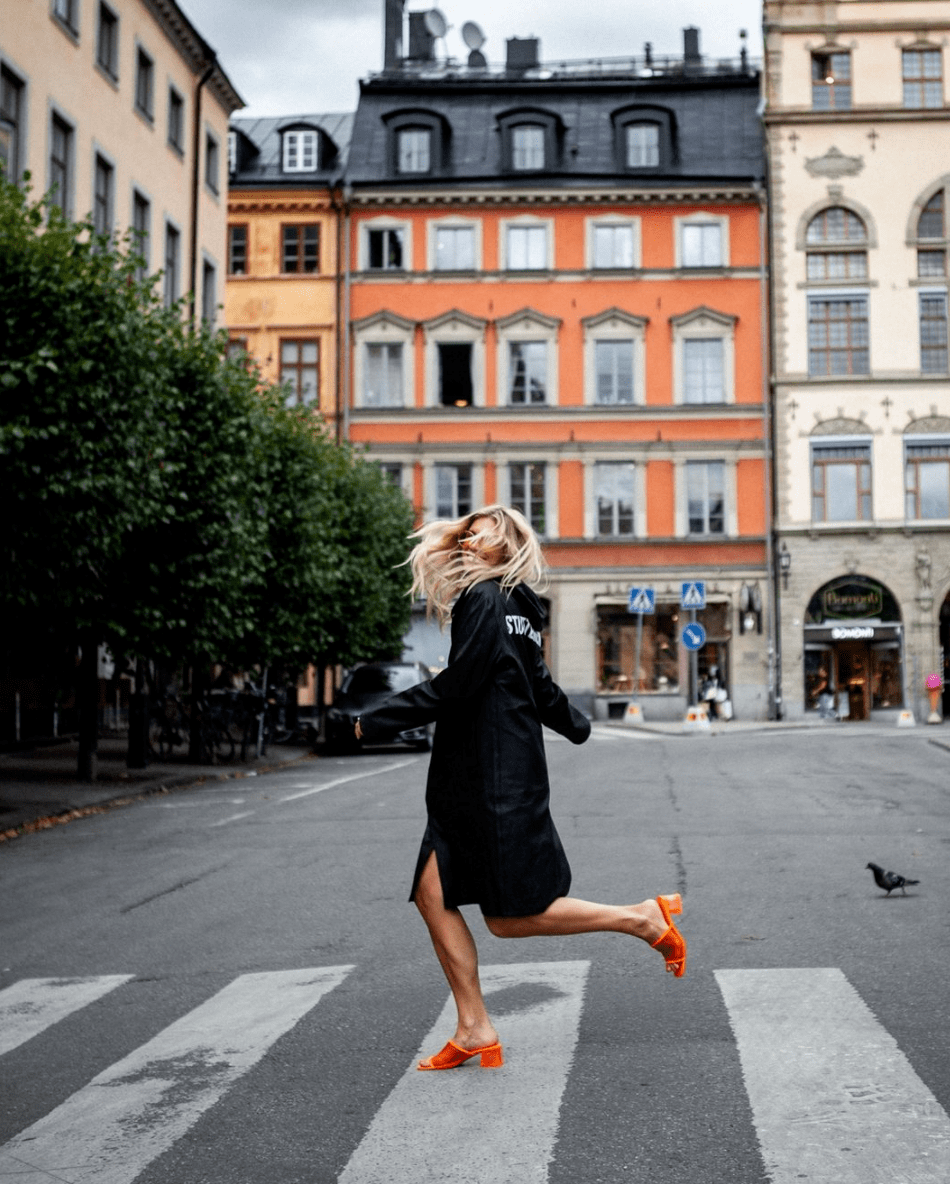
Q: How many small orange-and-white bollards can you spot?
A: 3